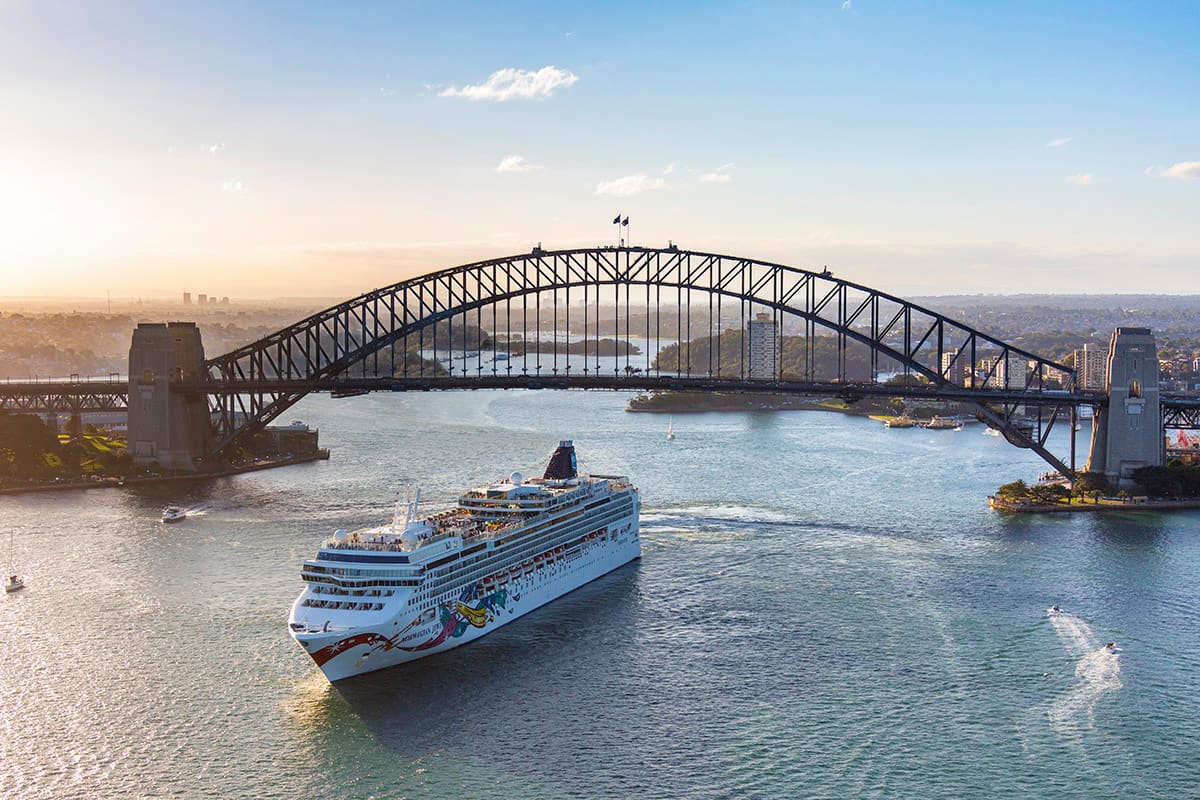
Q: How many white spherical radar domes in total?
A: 3